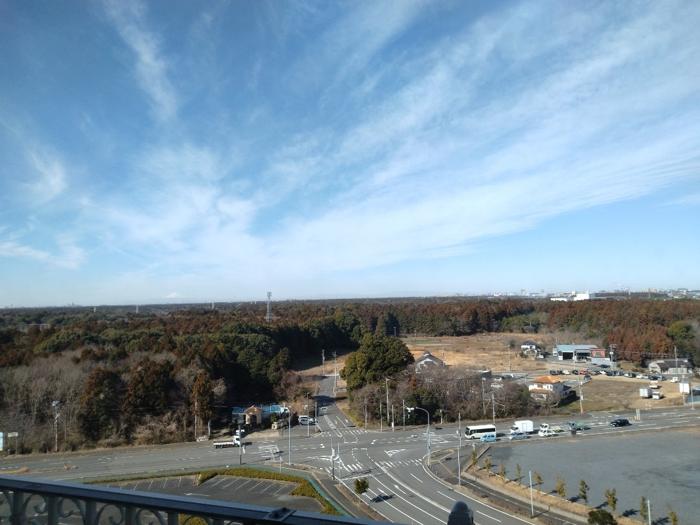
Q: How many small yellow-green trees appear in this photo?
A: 10